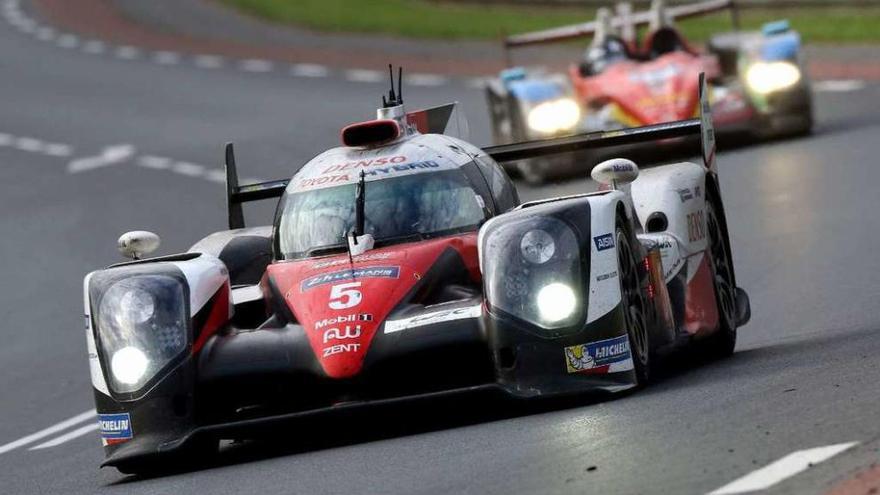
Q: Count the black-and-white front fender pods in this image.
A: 2